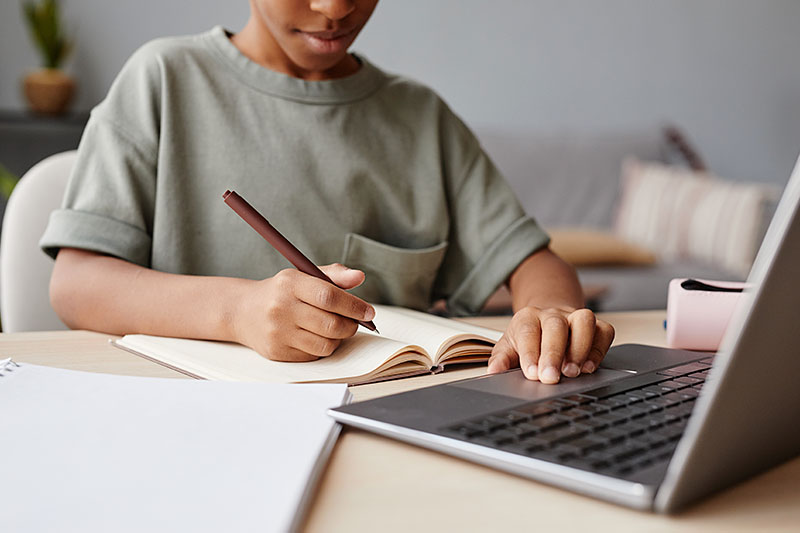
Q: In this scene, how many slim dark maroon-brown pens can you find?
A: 1